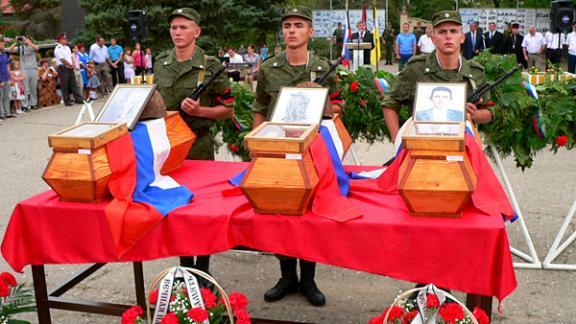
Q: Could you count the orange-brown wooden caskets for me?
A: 3